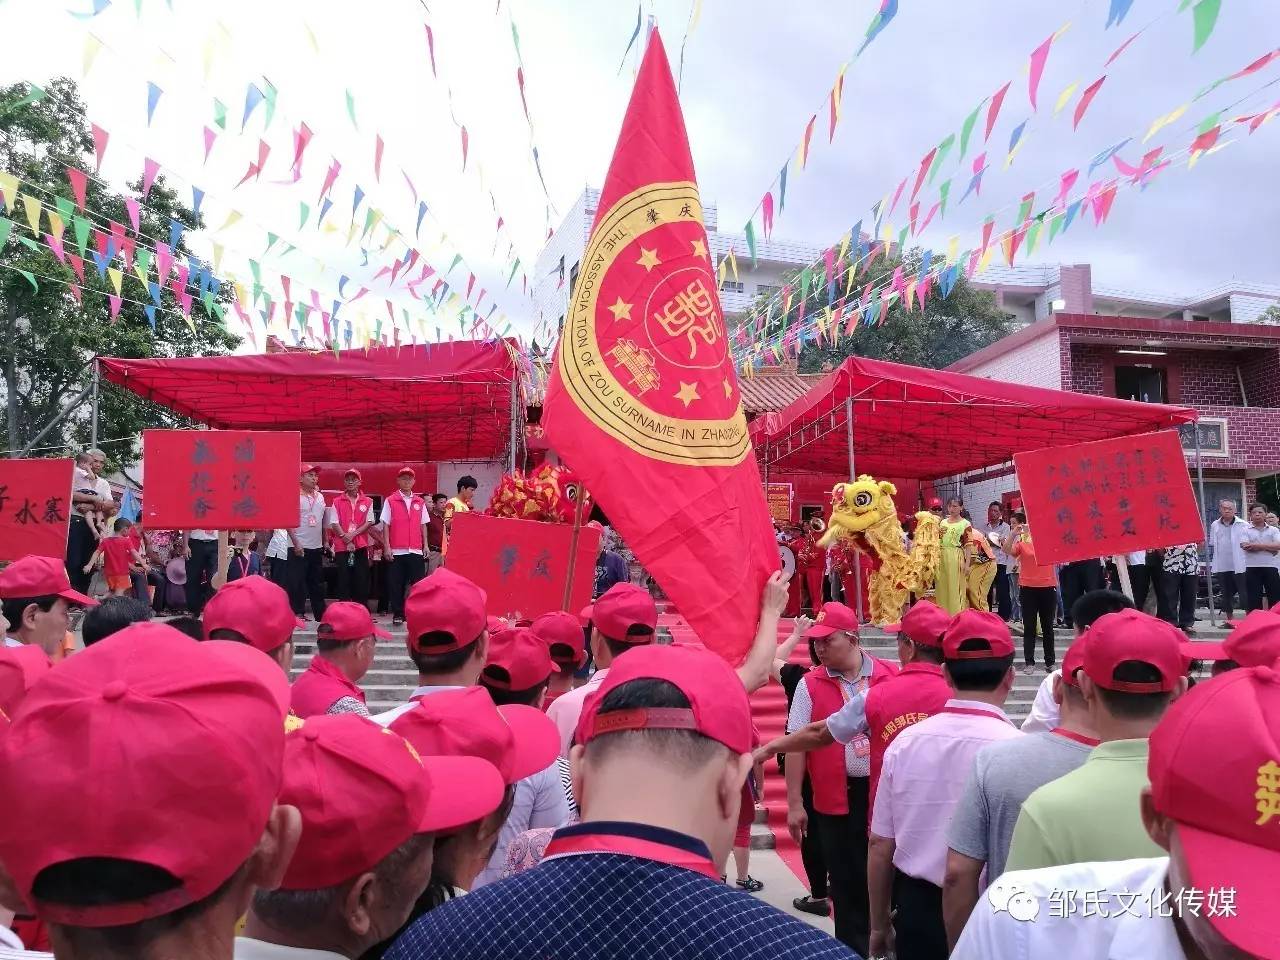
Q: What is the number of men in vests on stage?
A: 2